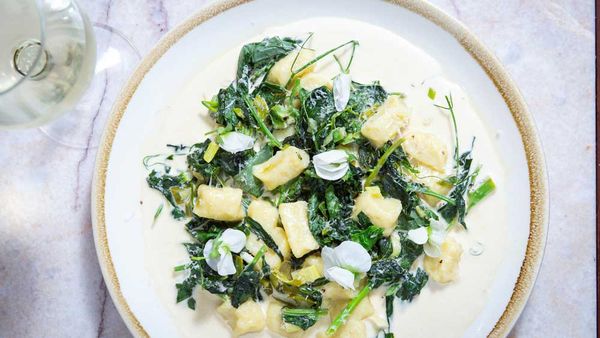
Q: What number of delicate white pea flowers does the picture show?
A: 6